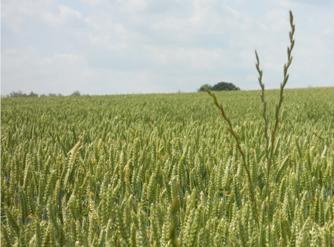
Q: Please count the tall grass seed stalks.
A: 3